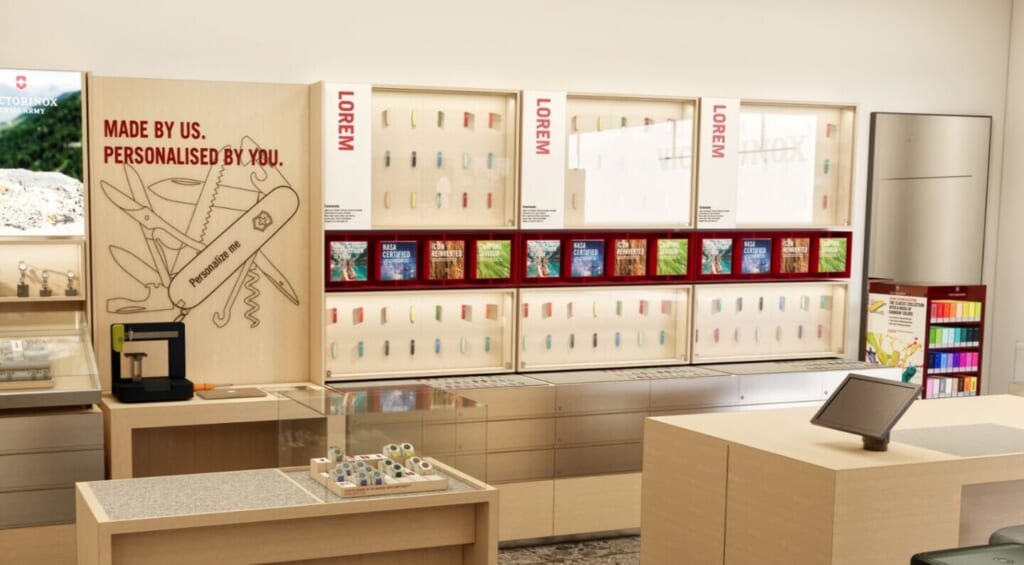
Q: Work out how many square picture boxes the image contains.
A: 12